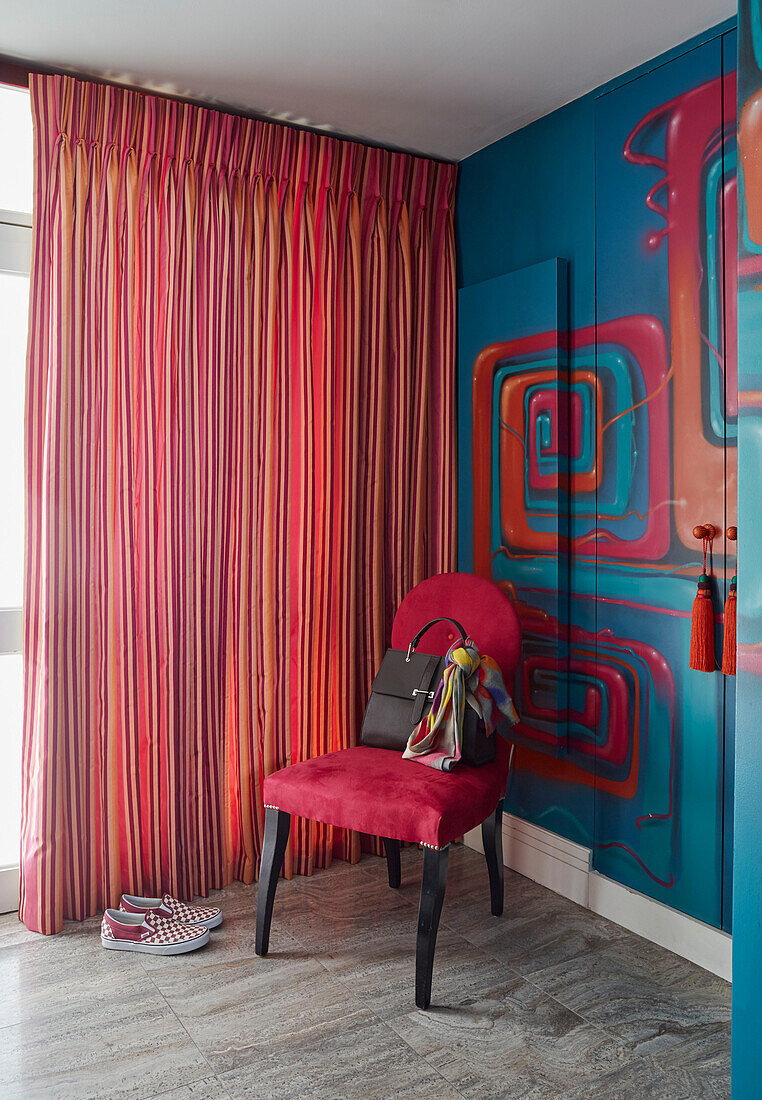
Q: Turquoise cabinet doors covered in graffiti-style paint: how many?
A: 2